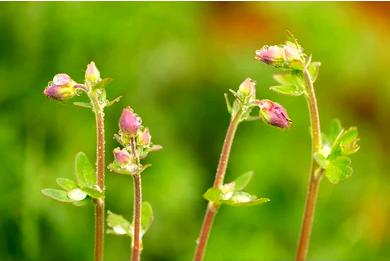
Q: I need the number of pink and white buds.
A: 9